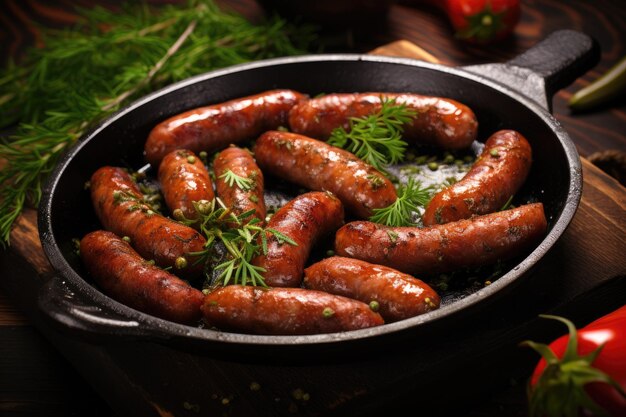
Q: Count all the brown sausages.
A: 12